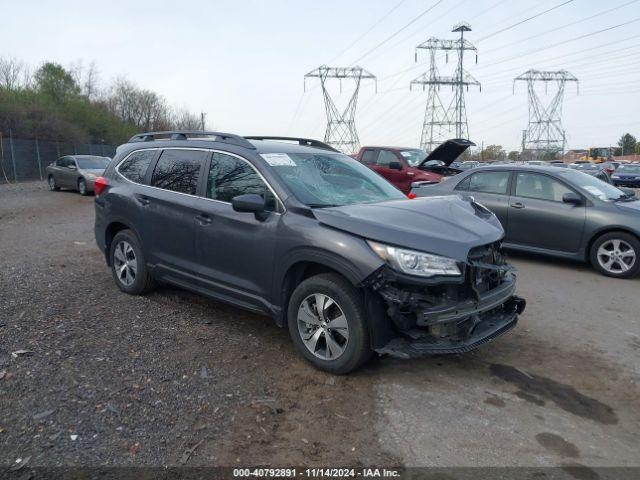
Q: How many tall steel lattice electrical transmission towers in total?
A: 3